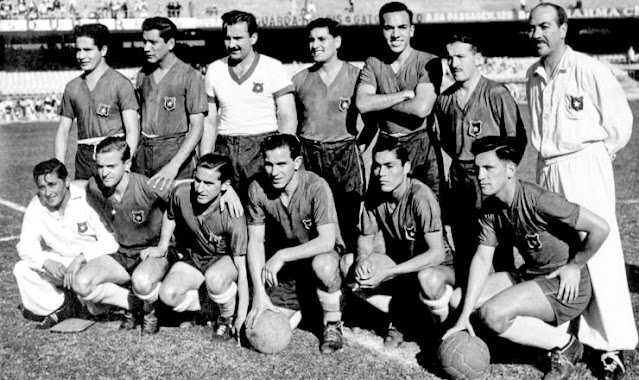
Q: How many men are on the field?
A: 13